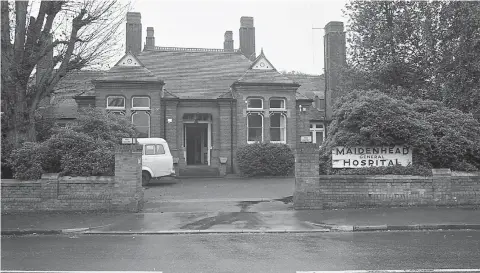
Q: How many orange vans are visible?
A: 0